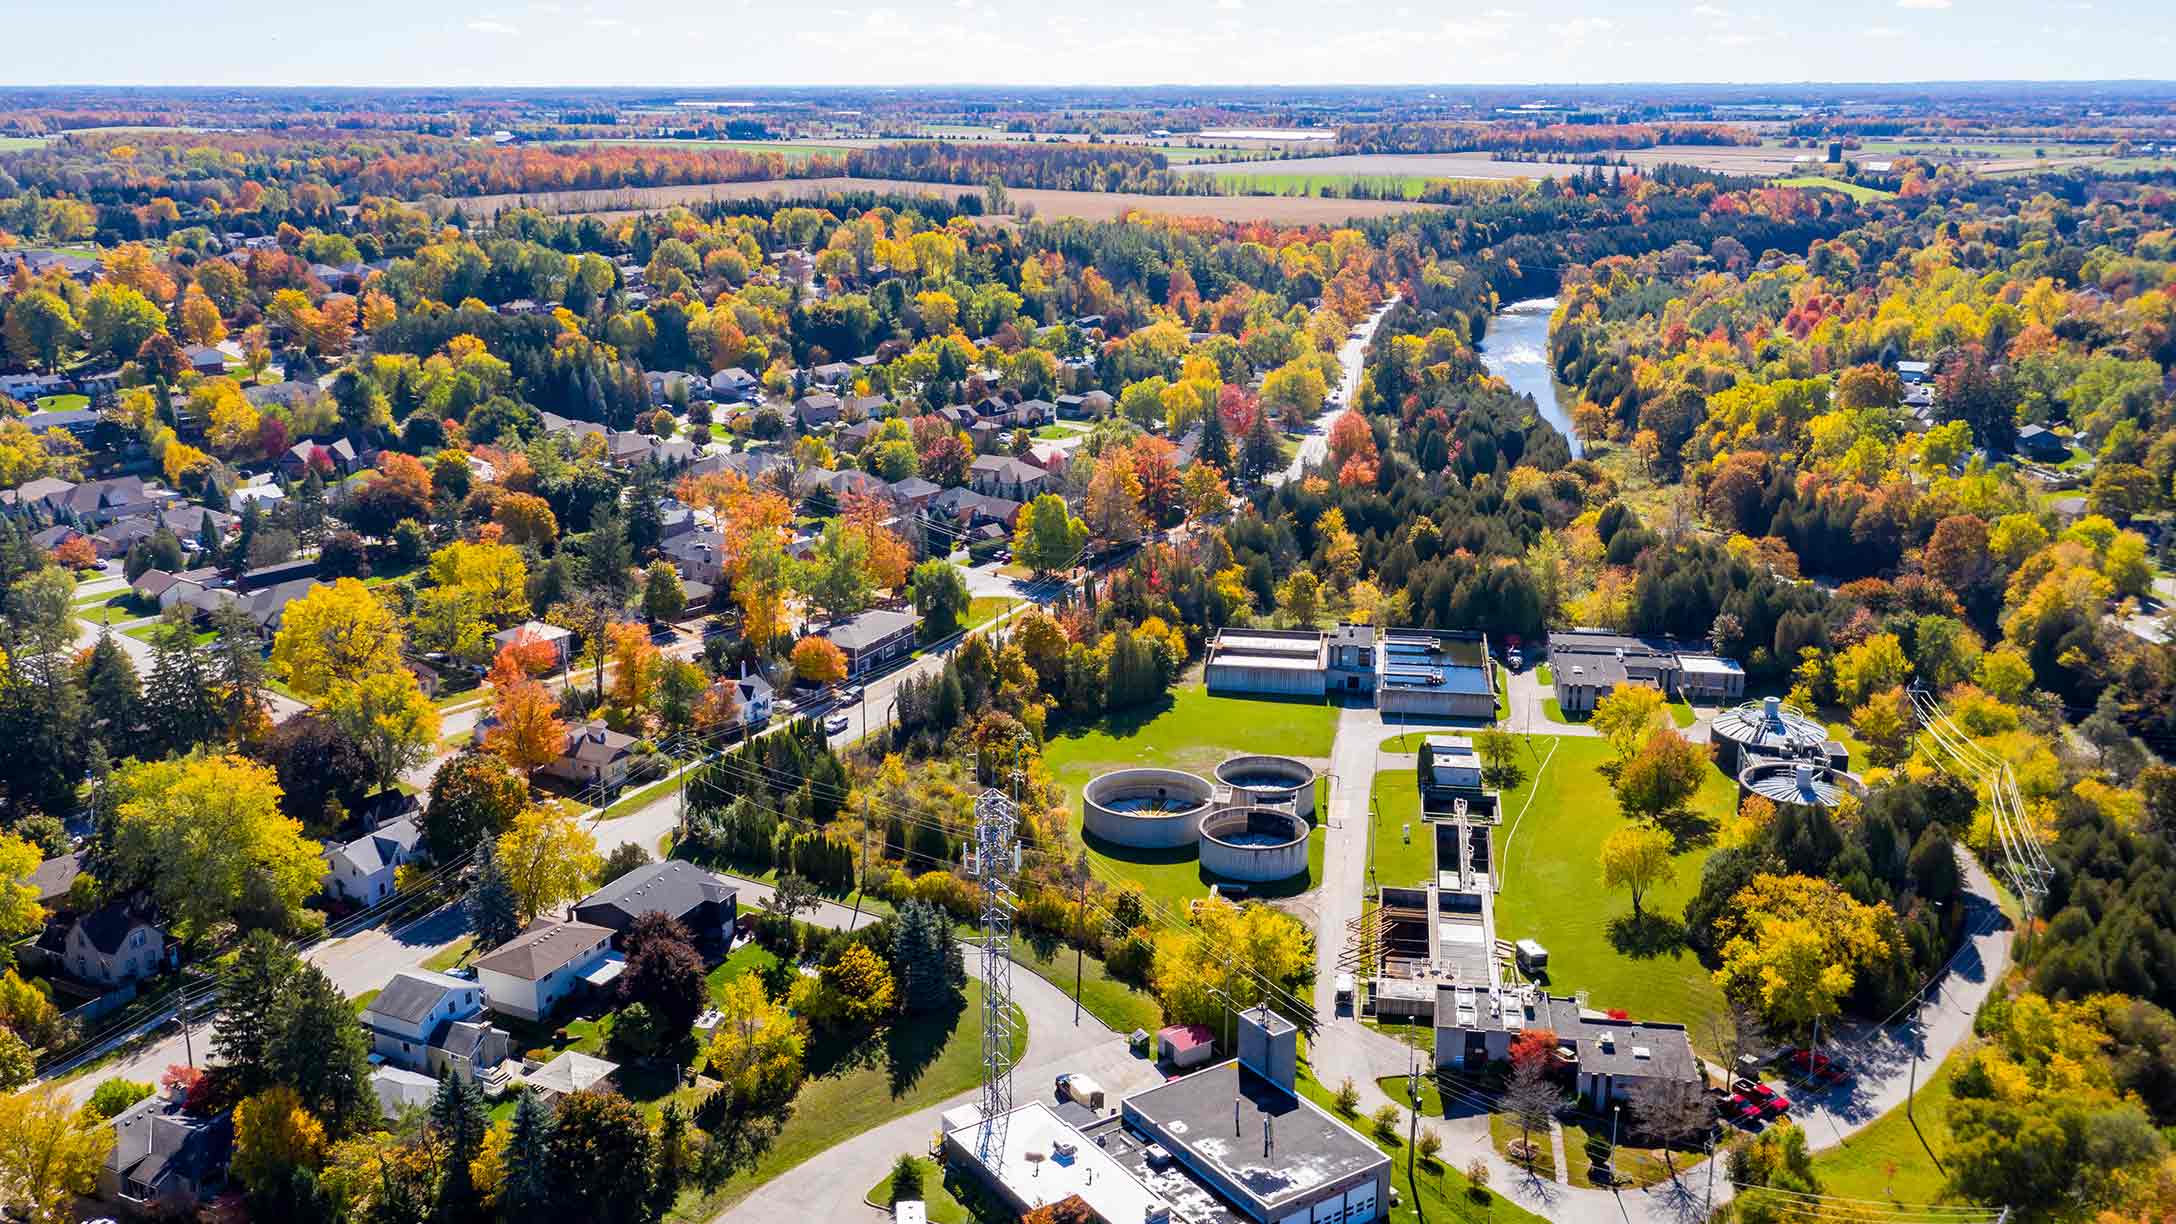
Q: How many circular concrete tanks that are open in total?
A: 3